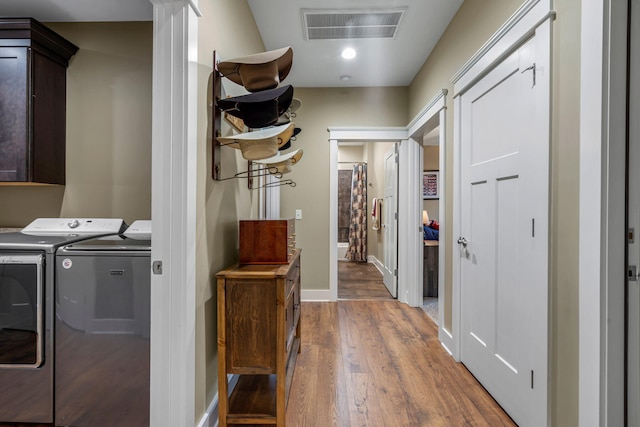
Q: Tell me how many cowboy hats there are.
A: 6